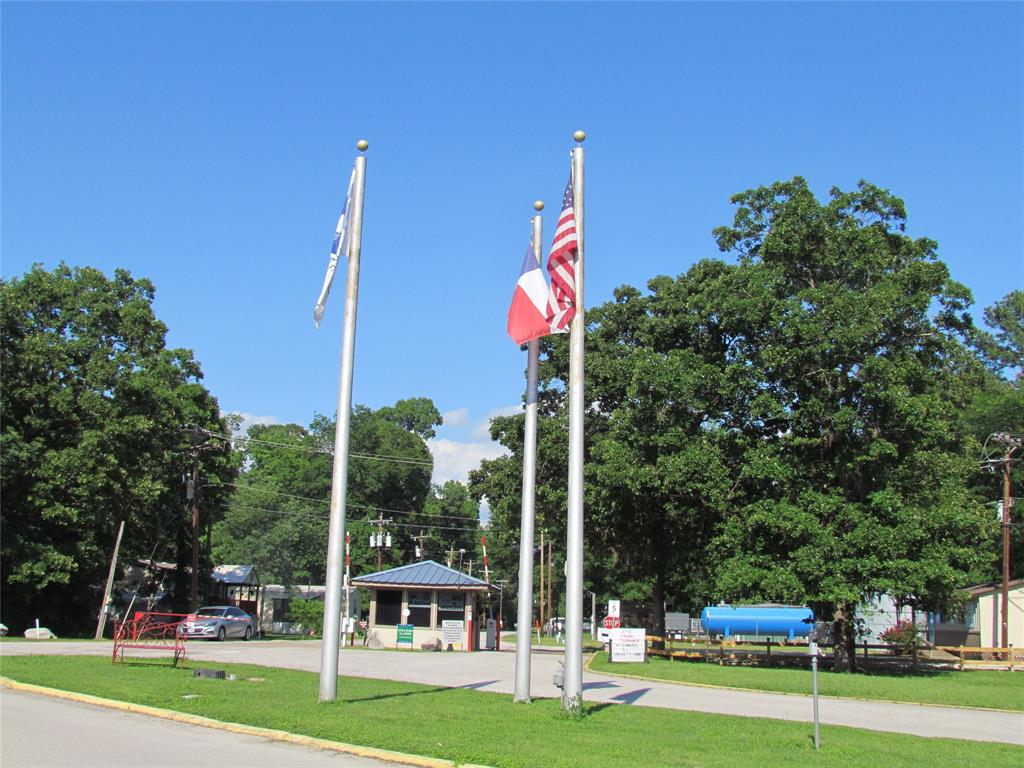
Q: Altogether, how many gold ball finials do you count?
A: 3